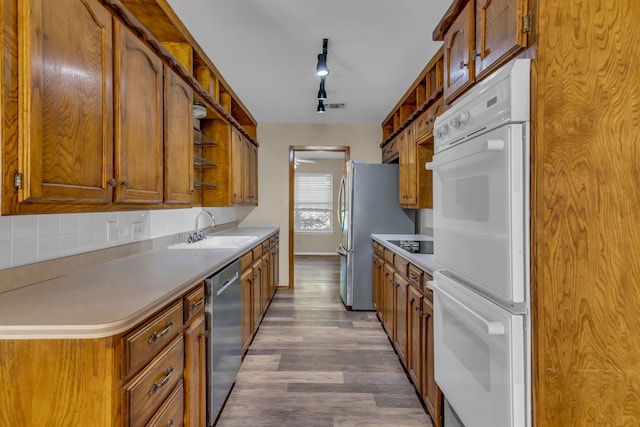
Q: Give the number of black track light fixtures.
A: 3